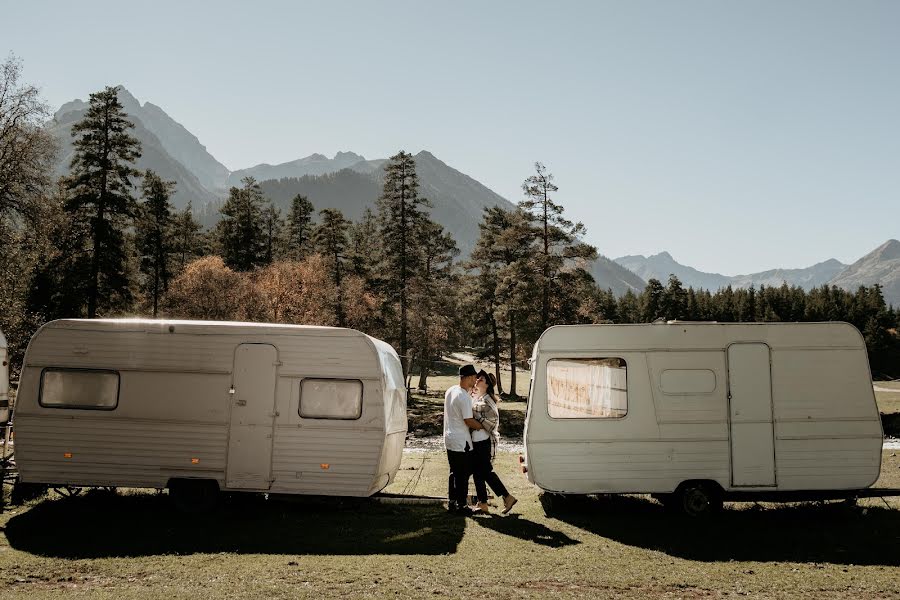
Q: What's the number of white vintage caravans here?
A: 2